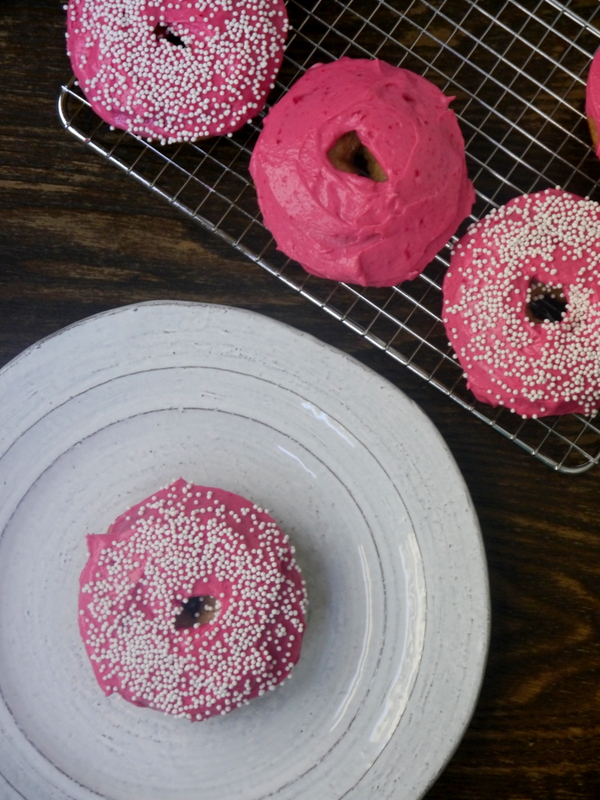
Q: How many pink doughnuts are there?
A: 5